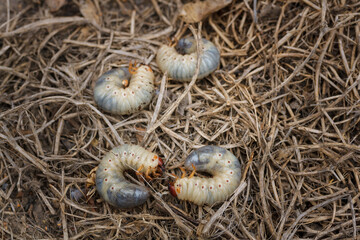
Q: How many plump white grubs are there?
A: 4